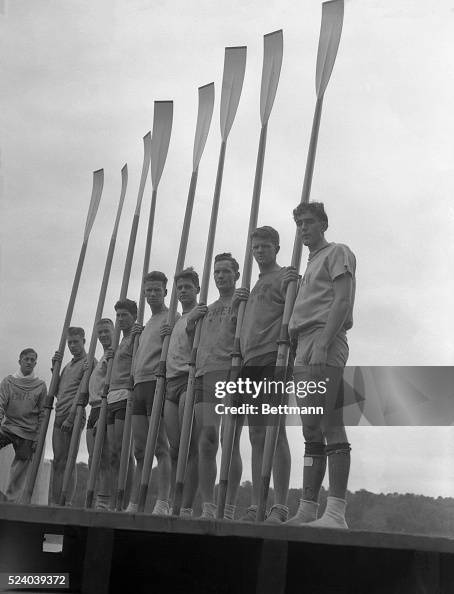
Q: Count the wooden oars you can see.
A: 8